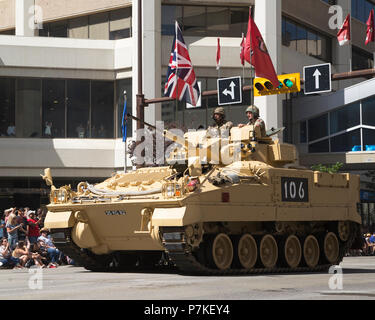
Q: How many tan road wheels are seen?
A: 6